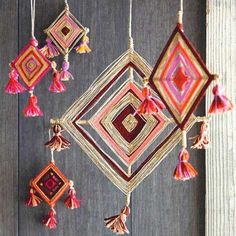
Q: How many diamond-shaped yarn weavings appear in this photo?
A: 5